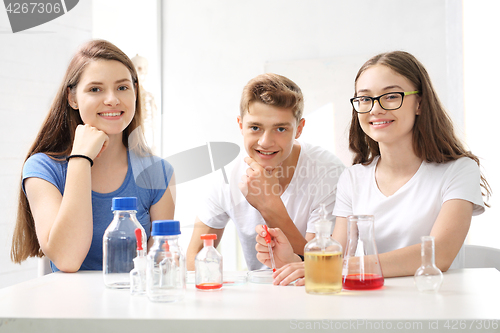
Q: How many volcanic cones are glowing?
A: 0